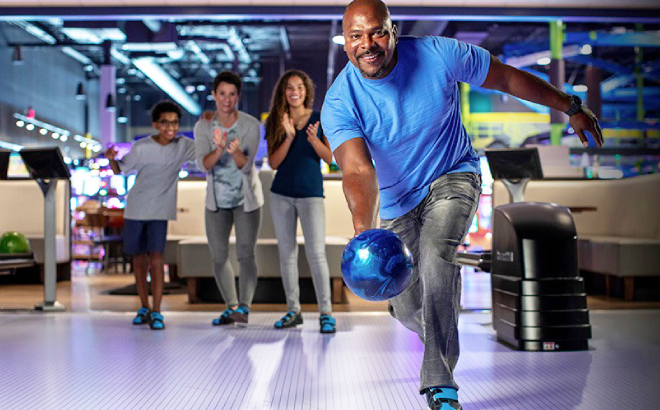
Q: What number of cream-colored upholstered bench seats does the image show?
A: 3